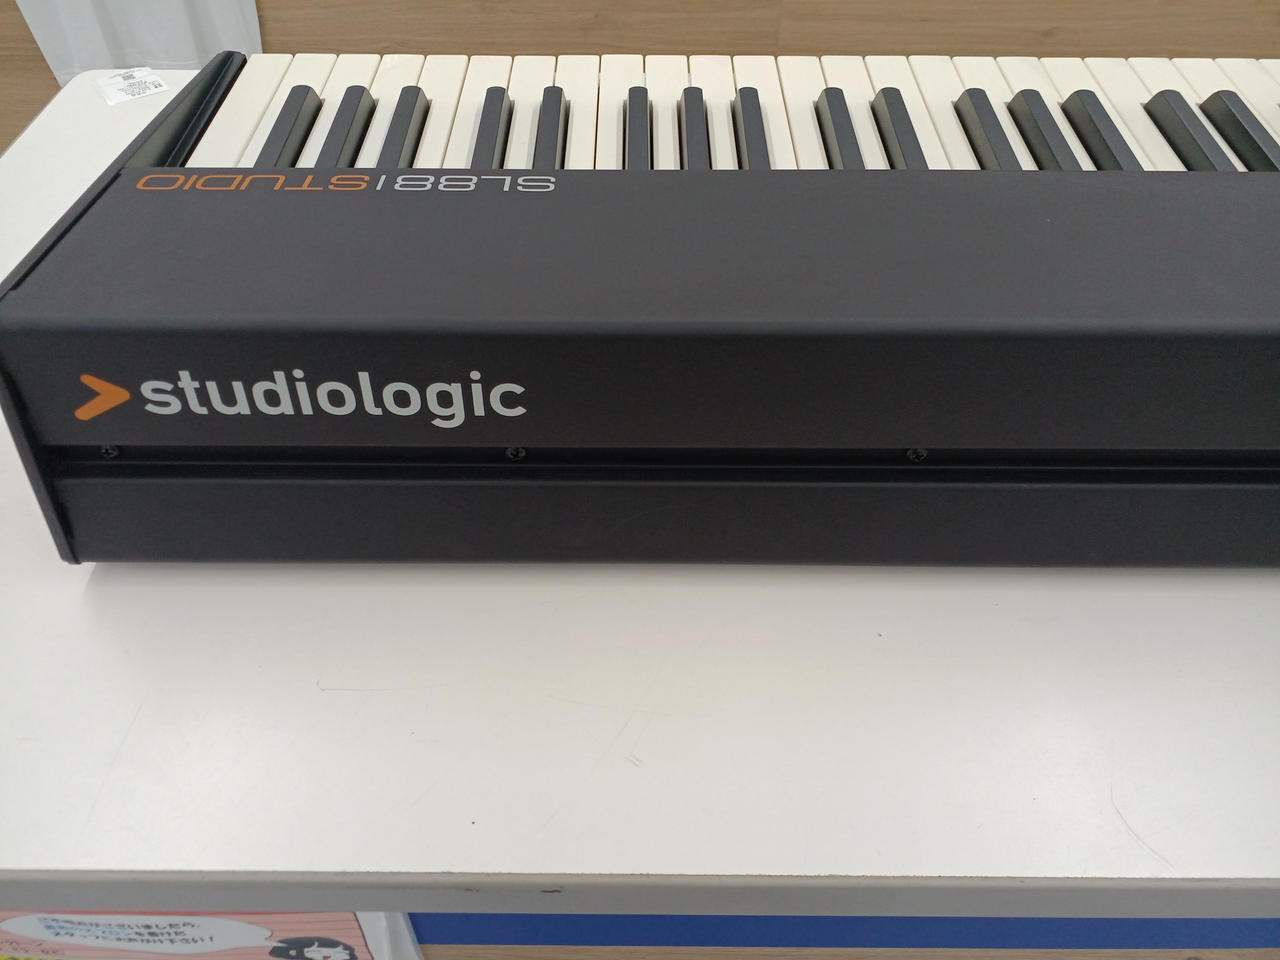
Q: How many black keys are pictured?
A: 15